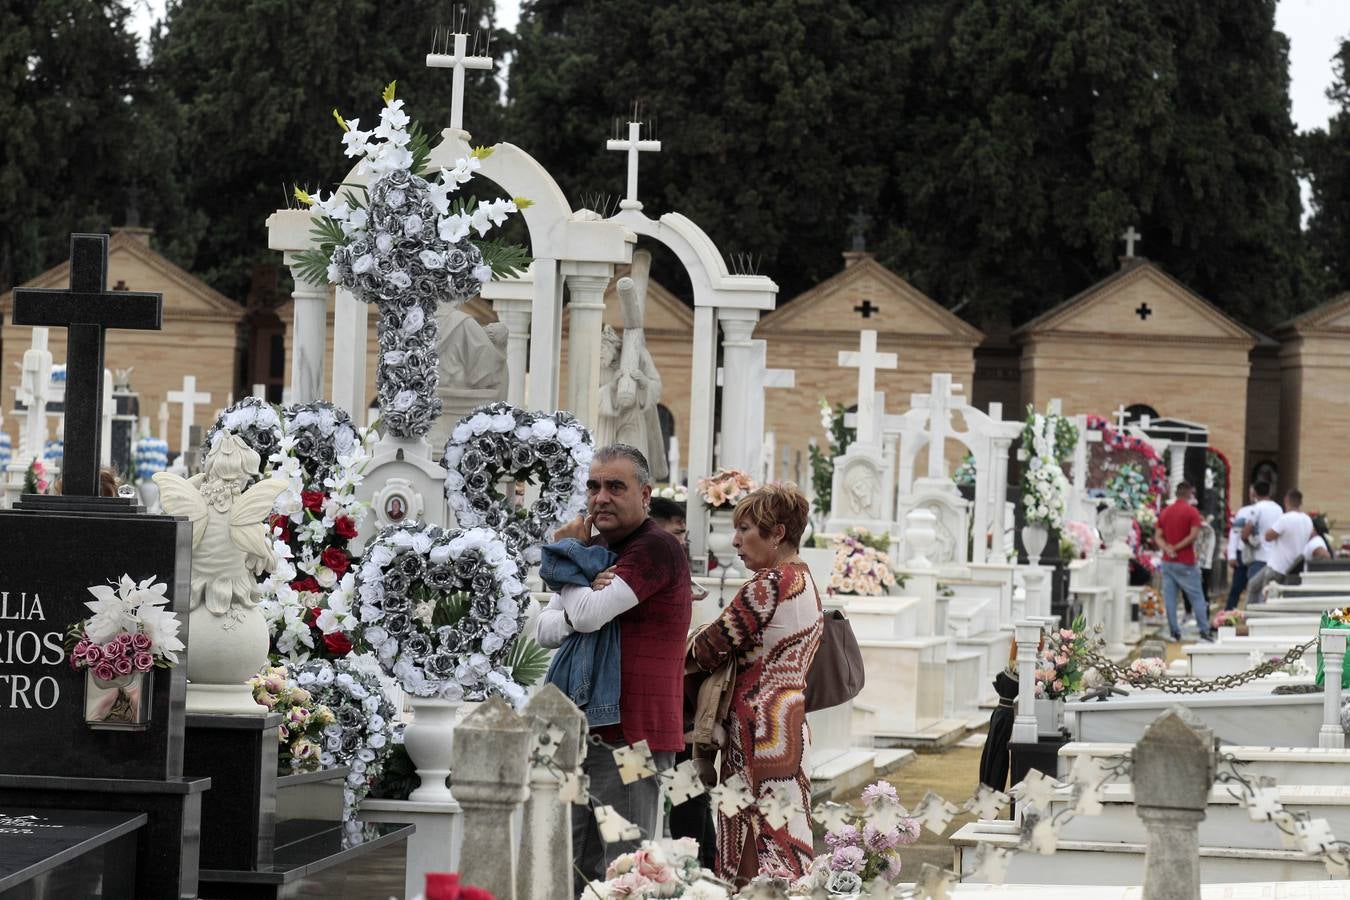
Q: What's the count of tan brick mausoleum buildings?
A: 6